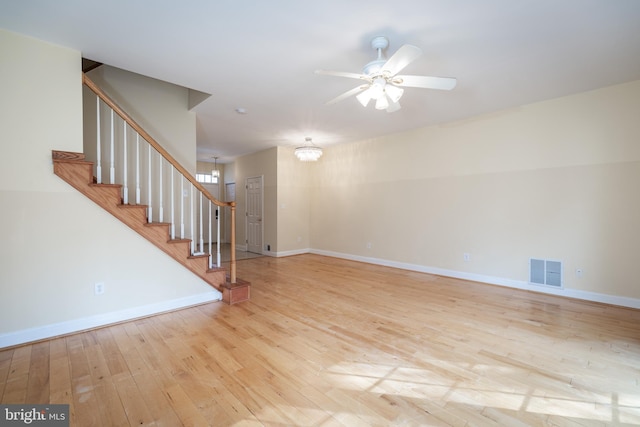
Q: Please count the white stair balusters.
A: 12